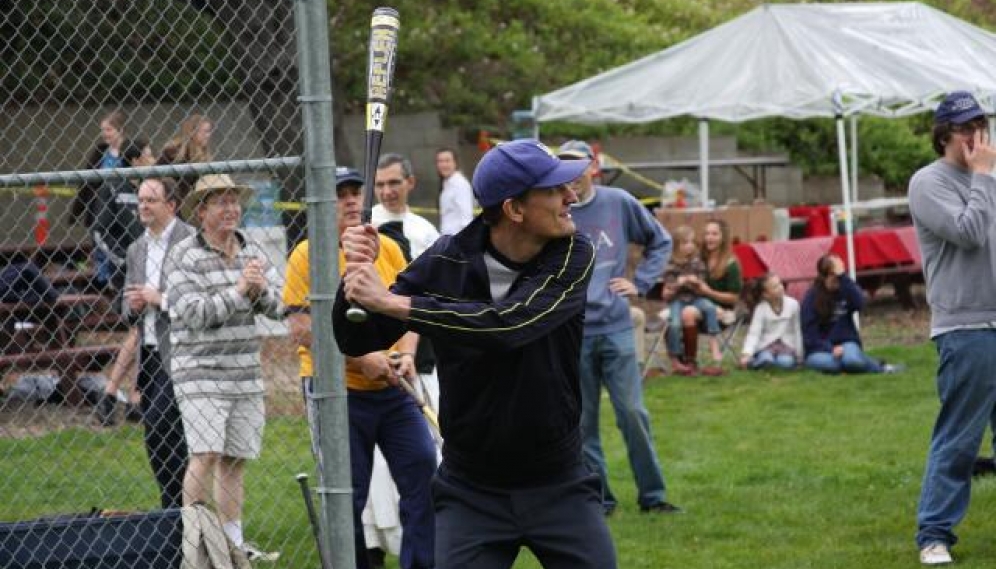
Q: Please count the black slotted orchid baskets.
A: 0